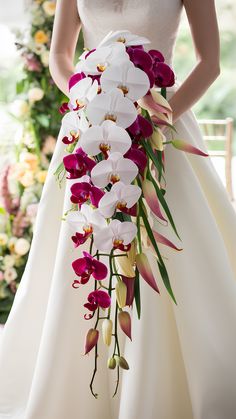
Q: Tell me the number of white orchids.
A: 11